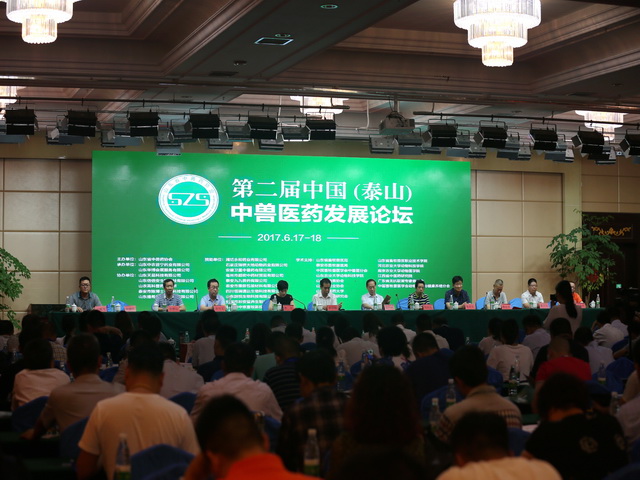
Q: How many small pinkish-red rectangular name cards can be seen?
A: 12